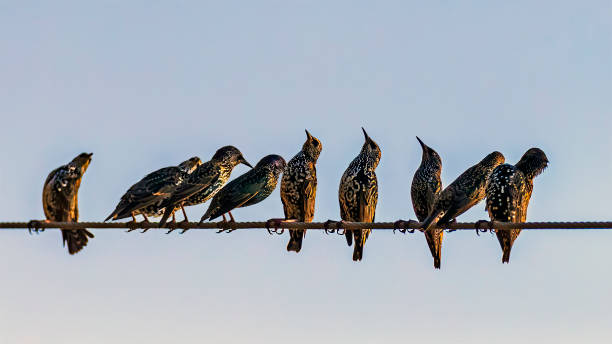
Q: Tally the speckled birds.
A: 9